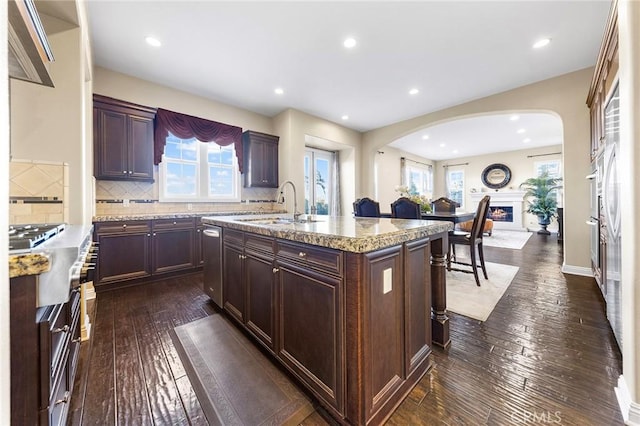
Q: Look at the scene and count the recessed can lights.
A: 12